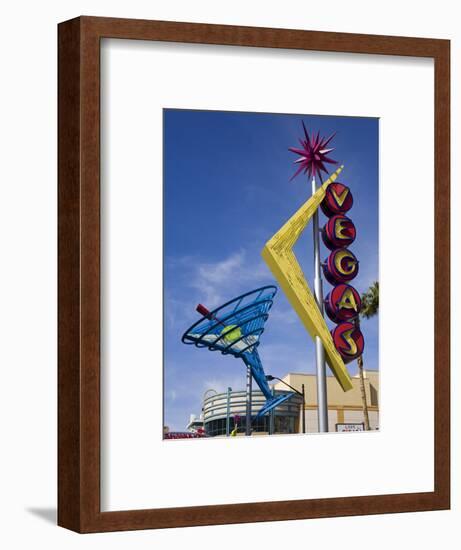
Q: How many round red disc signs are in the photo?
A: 5